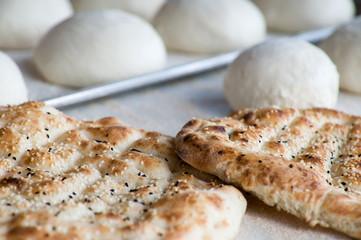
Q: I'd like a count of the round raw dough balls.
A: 8